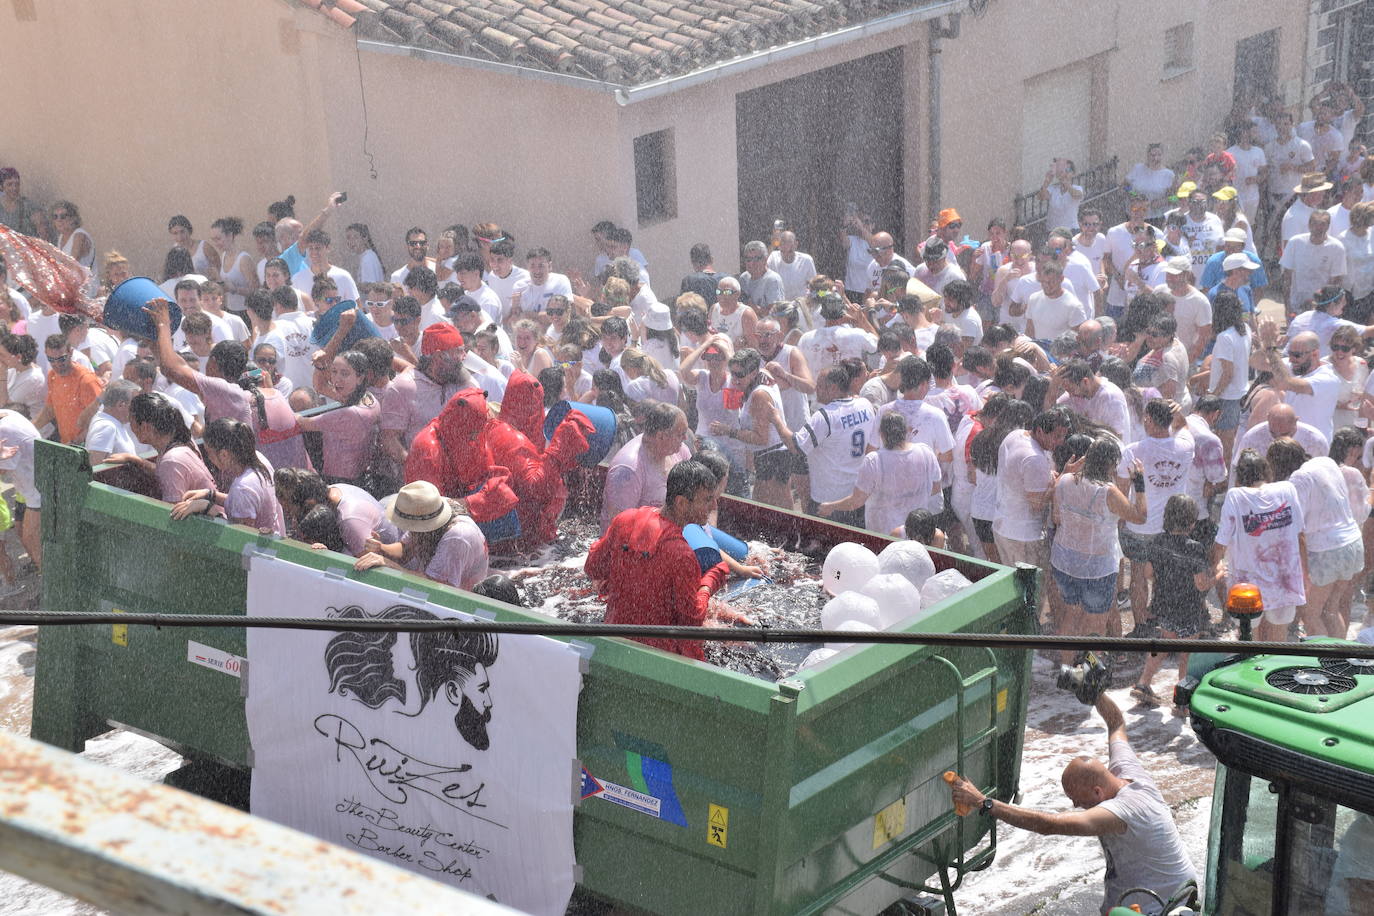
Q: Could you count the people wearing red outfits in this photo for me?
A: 3